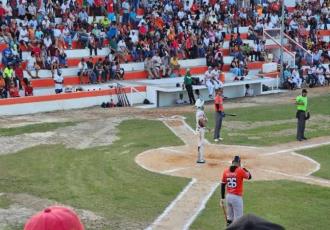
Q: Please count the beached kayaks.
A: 0